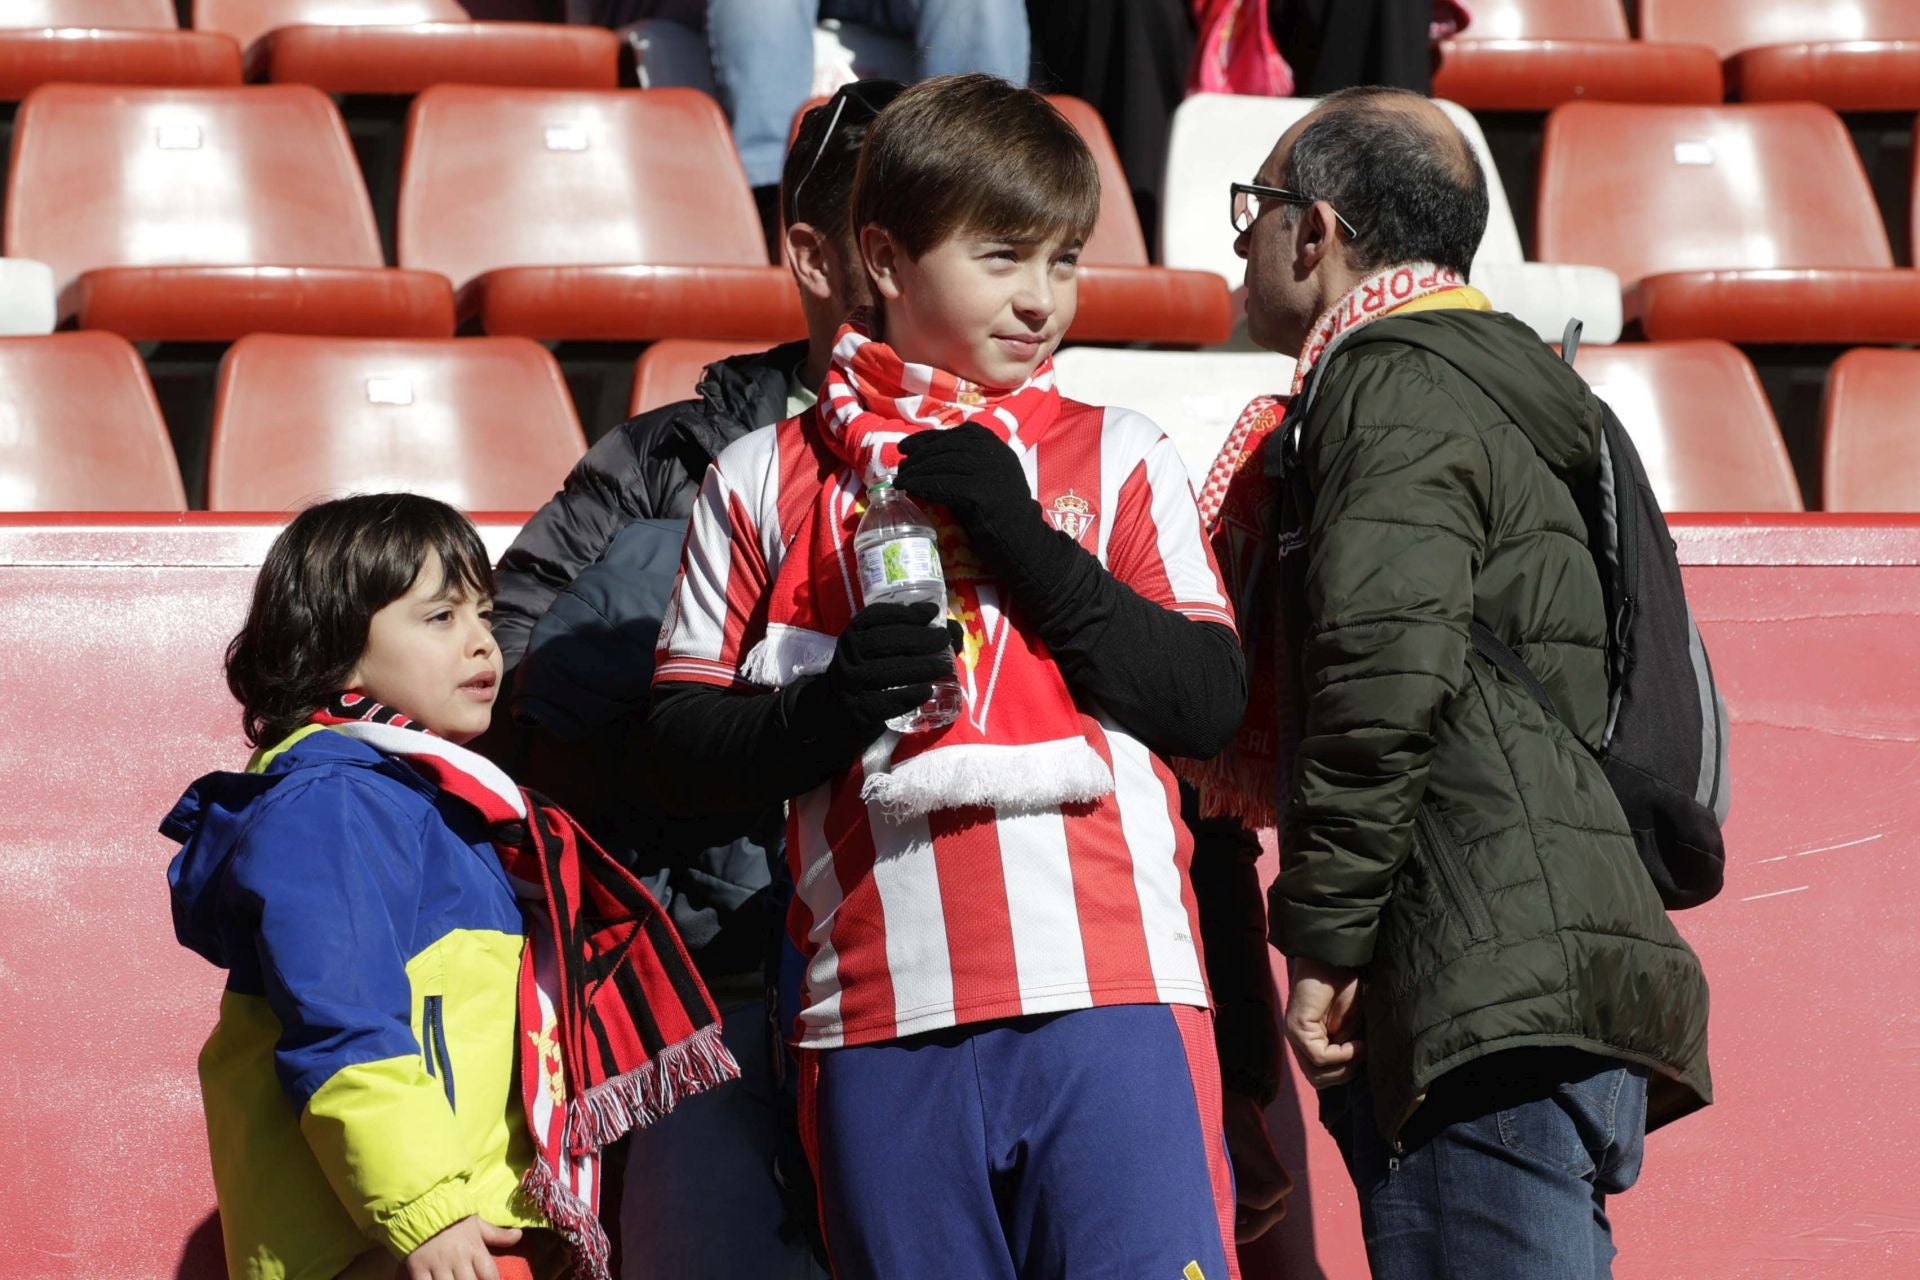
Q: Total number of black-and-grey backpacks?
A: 1